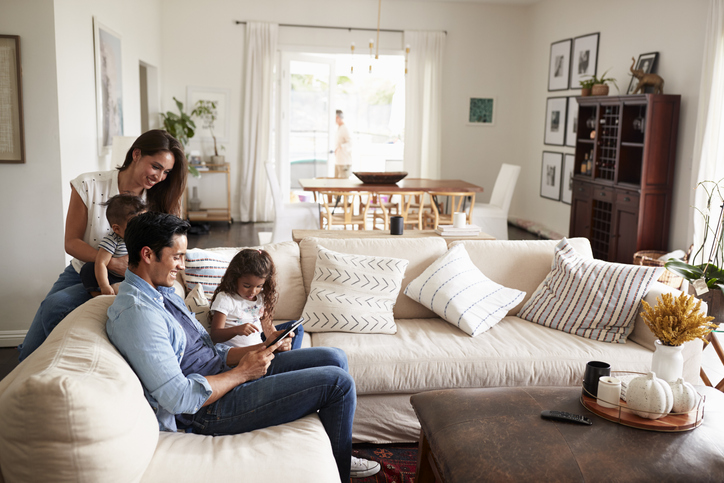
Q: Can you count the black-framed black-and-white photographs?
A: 7